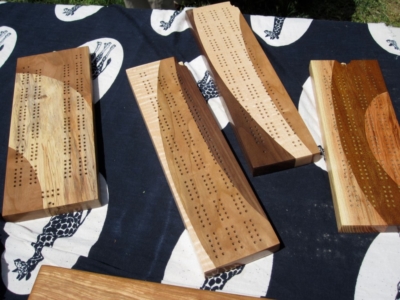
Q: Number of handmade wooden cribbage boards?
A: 4